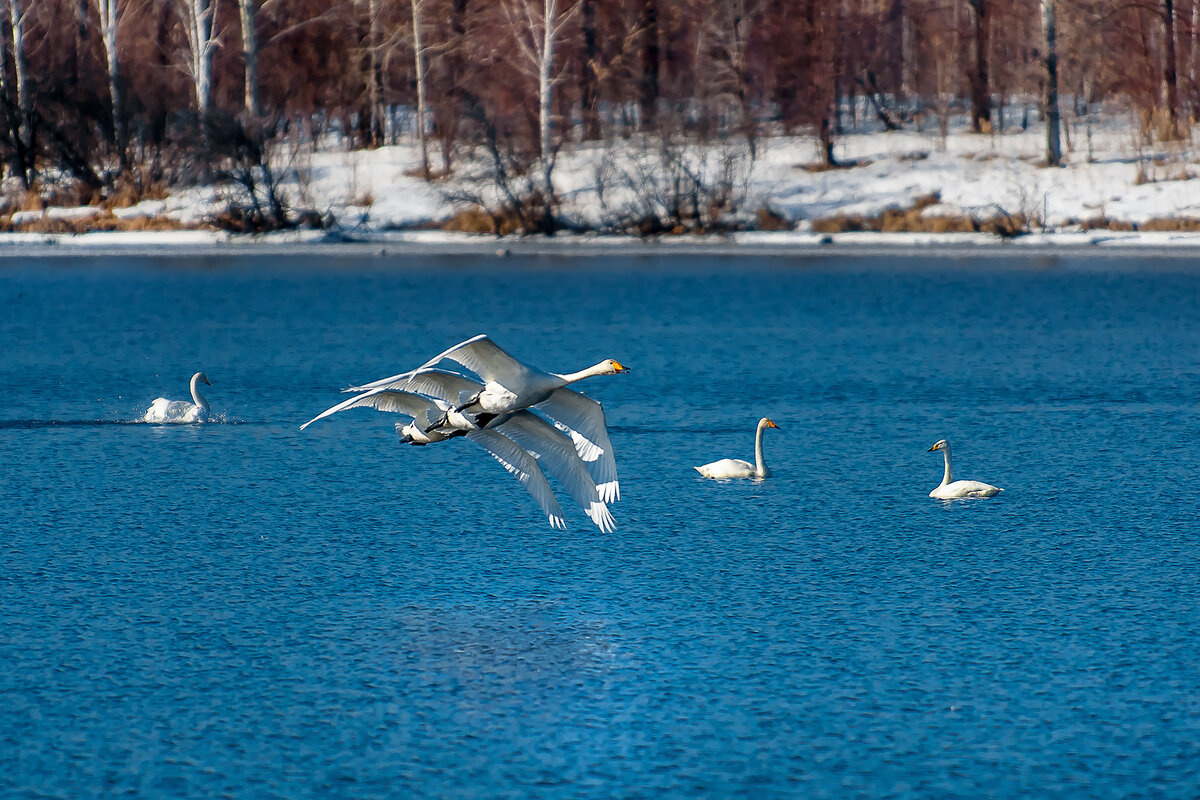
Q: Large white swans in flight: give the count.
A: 3